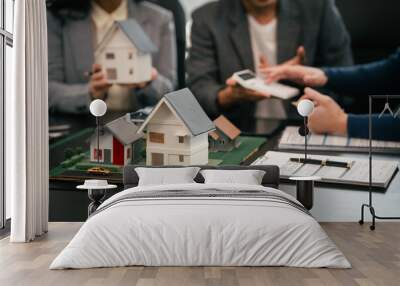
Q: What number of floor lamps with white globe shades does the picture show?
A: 2